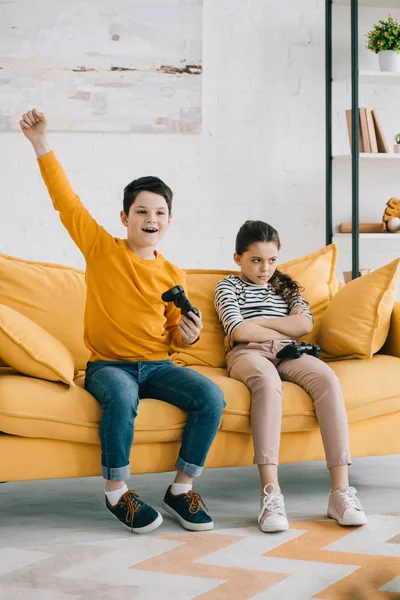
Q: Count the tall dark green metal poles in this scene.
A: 2